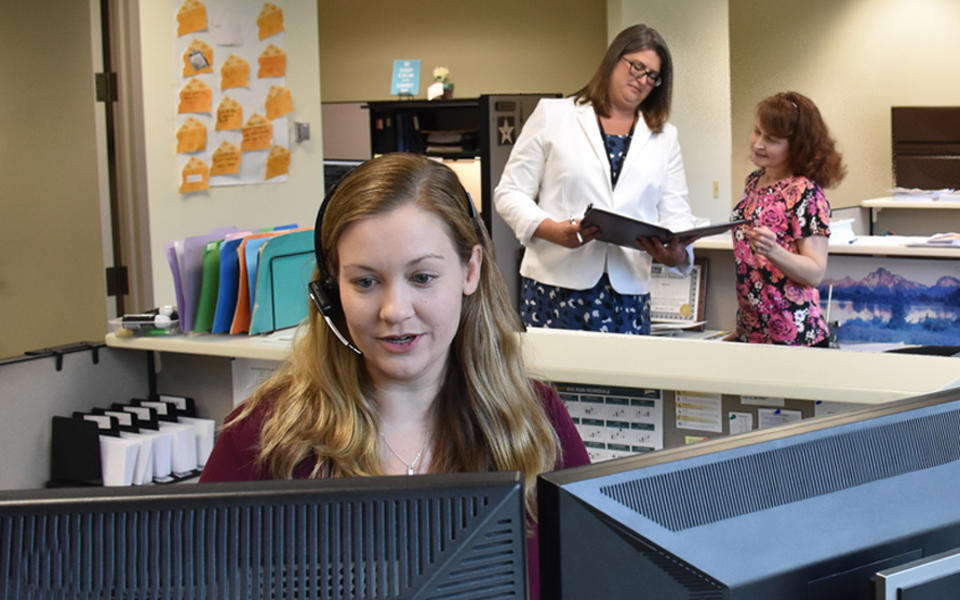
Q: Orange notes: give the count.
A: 13